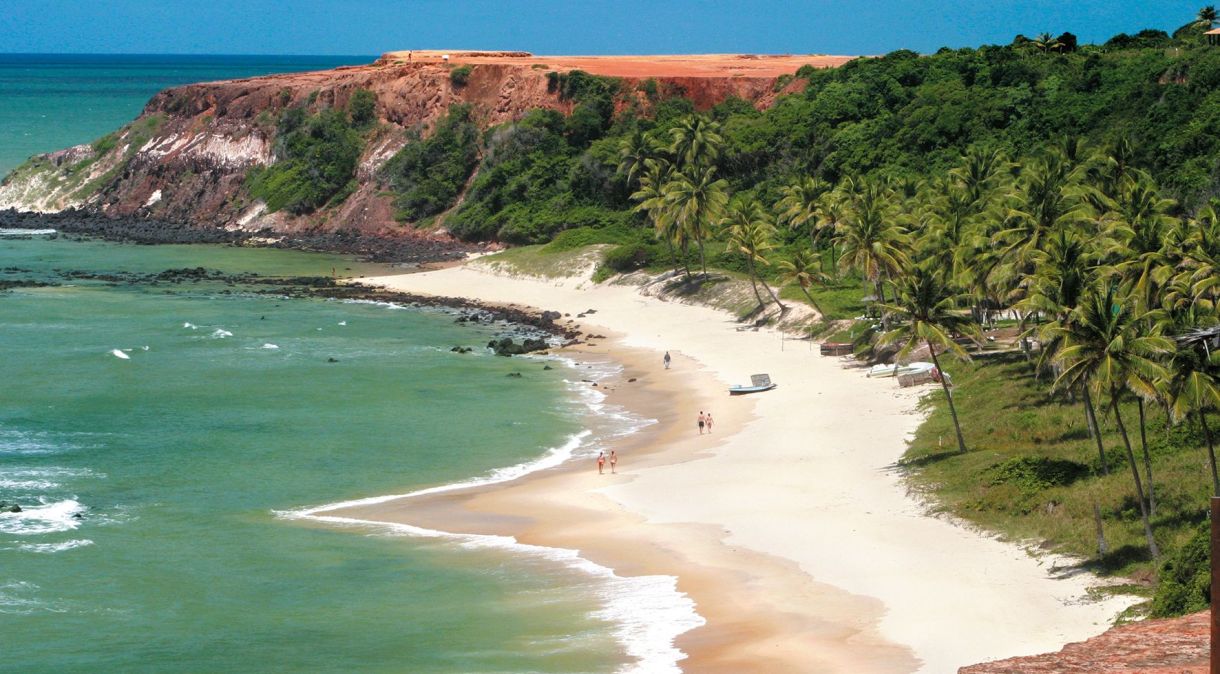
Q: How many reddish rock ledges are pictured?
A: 2